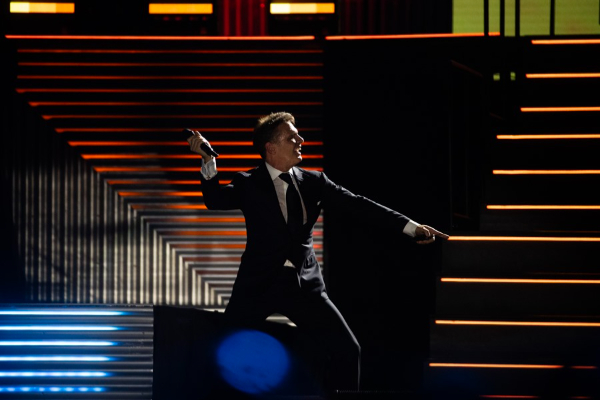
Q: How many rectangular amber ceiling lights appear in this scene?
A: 3